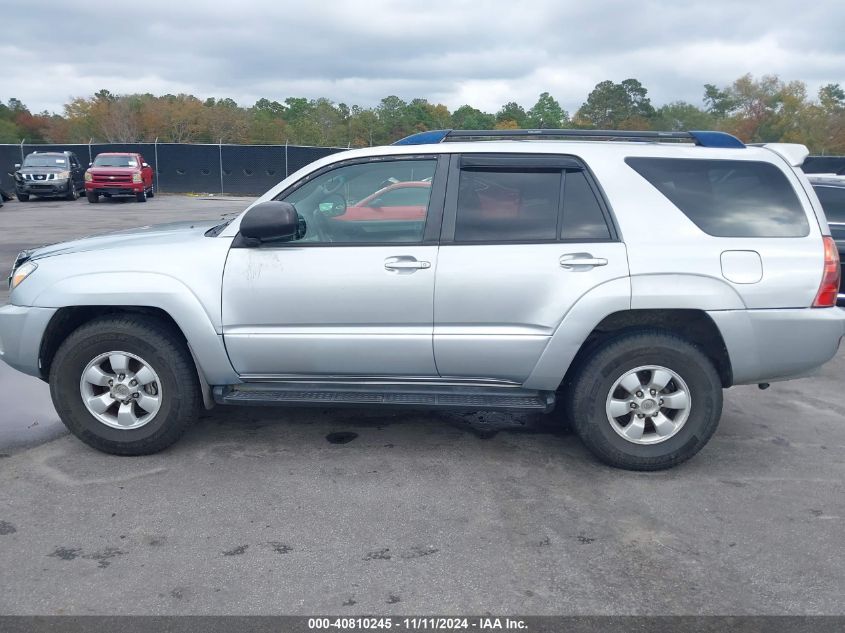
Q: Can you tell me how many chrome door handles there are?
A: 2